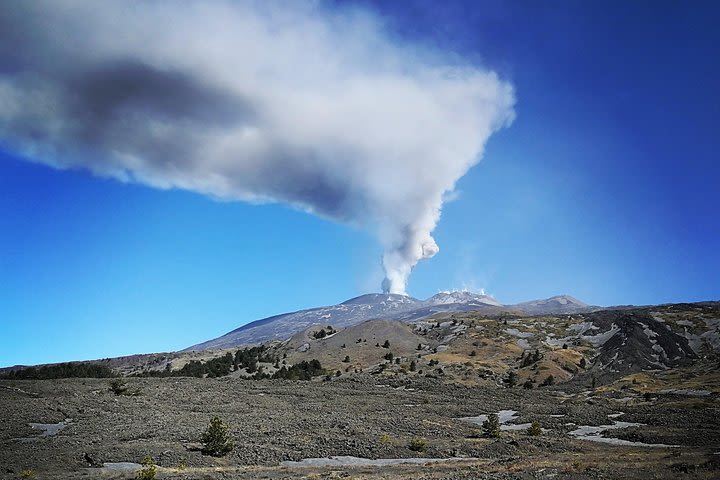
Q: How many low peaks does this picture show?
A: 3